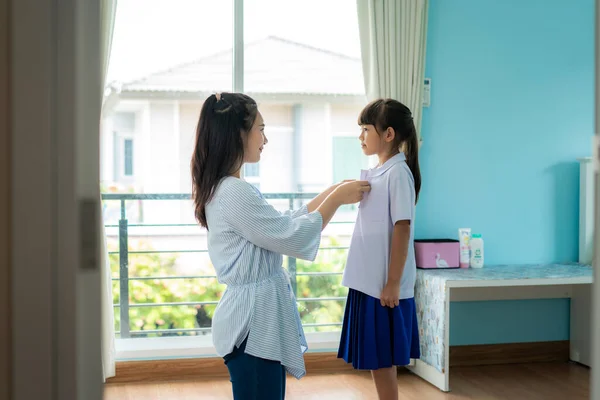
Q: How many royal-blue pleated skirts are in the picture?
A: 1